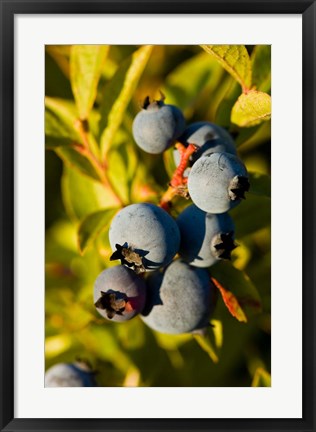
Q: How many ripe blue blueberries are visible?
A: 8